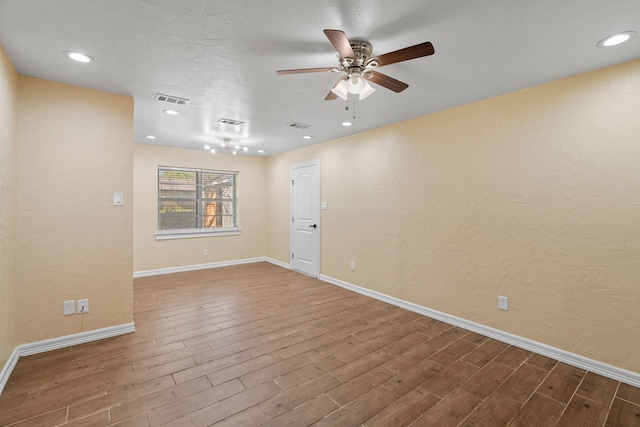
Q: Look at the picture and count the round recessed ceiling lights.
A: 7